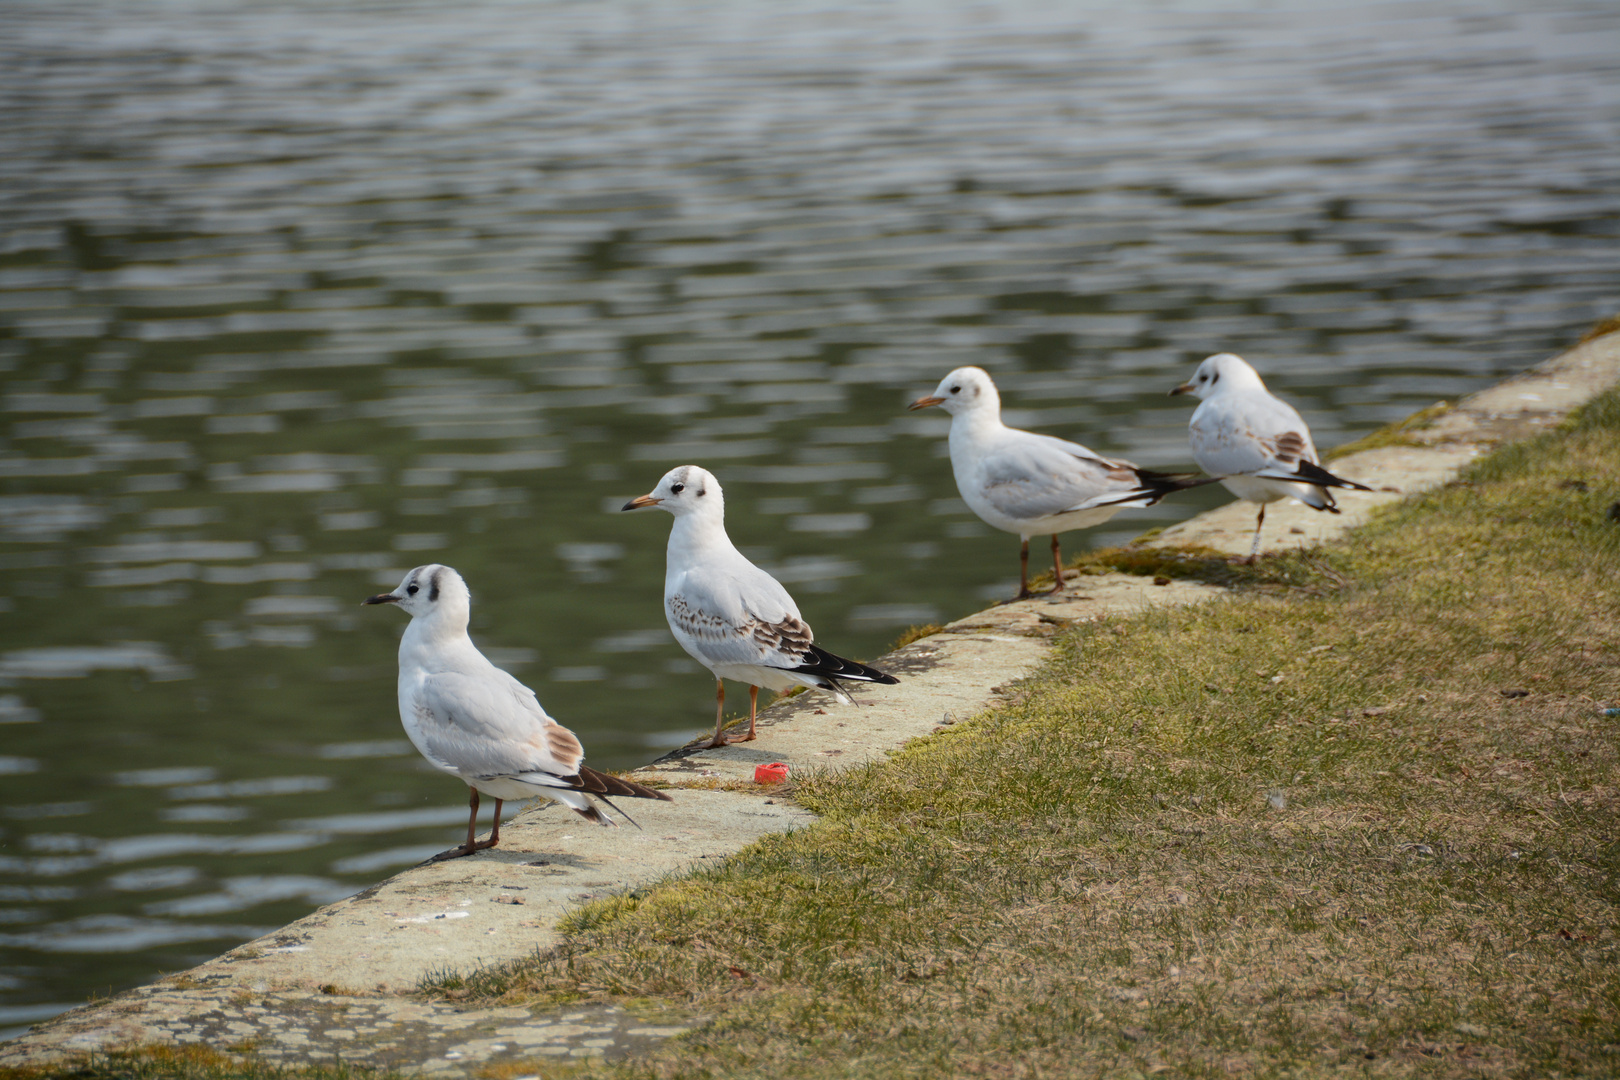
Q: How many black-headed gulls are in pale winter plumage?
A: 4